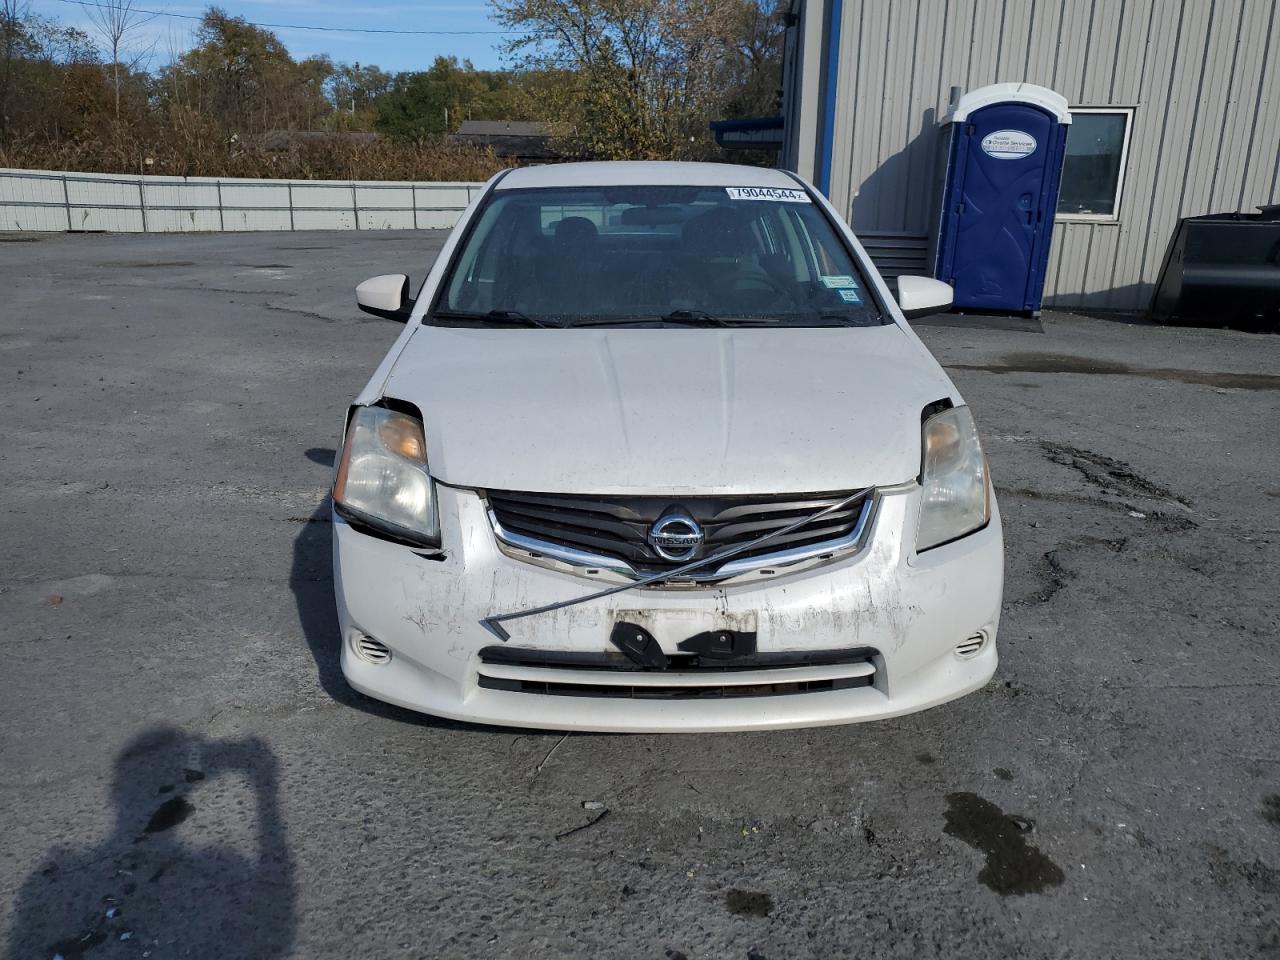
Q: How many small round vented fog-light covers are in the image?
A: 2